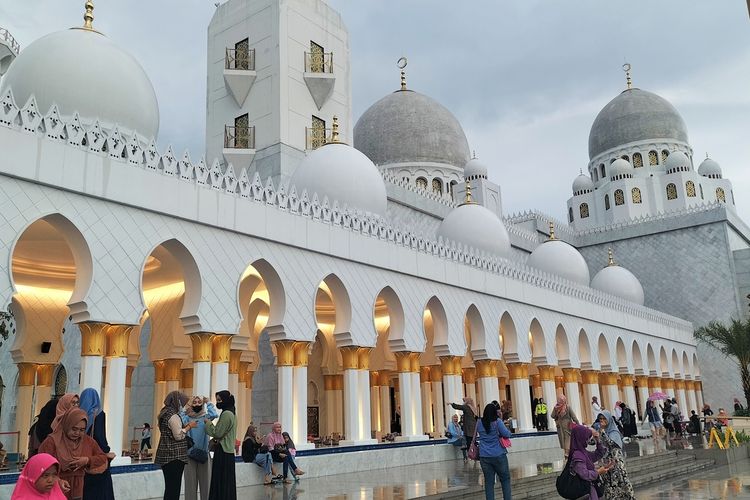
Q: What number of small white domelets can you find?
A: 5